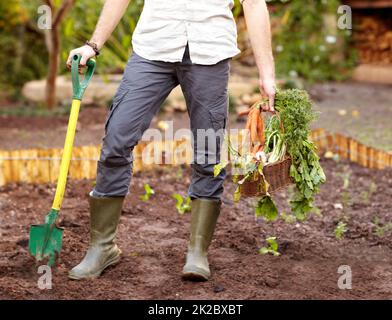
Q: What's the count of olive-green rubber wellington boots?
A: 2